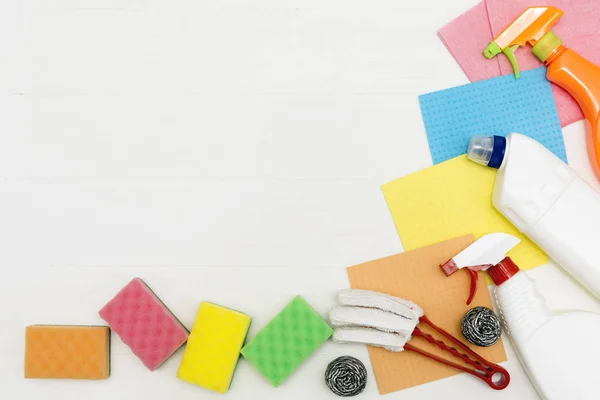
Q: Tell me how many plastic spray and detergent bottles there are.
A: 3